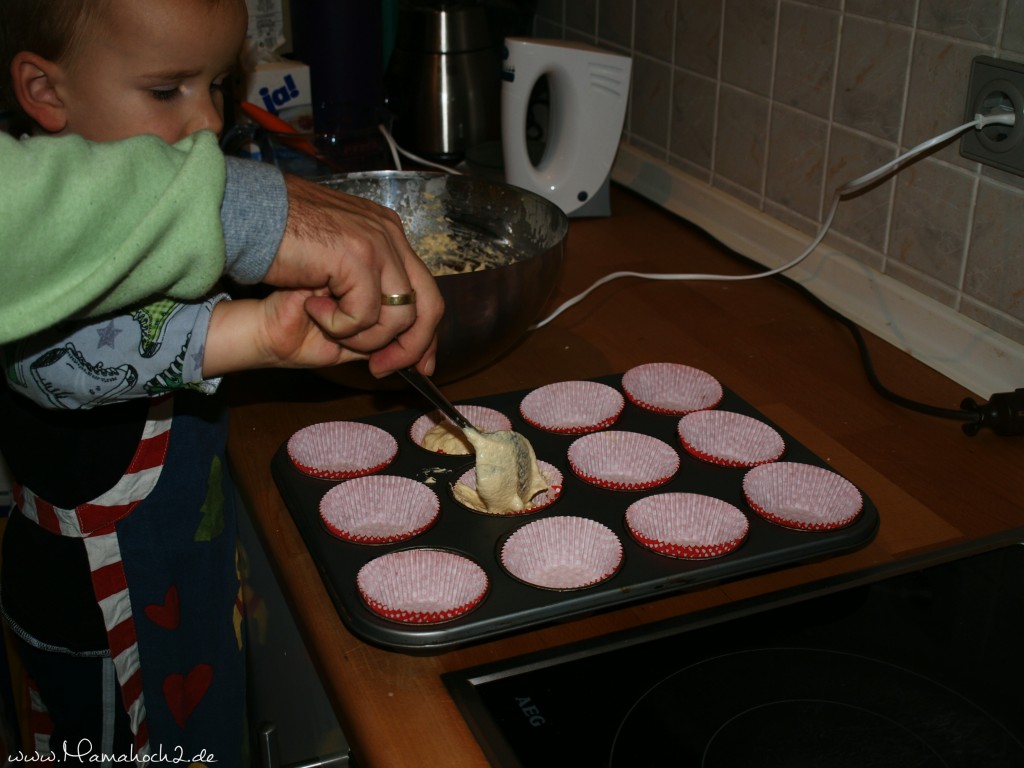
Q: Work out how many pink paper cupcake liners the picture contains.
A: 12